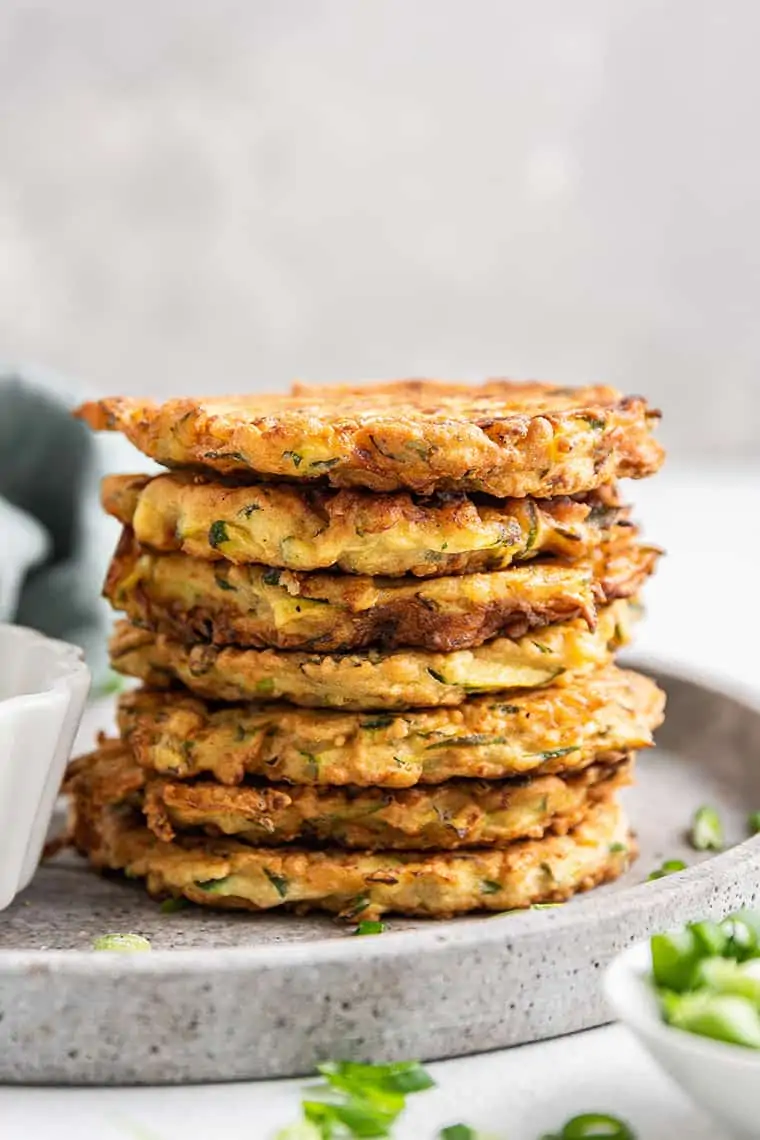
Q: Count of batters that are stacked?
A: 7